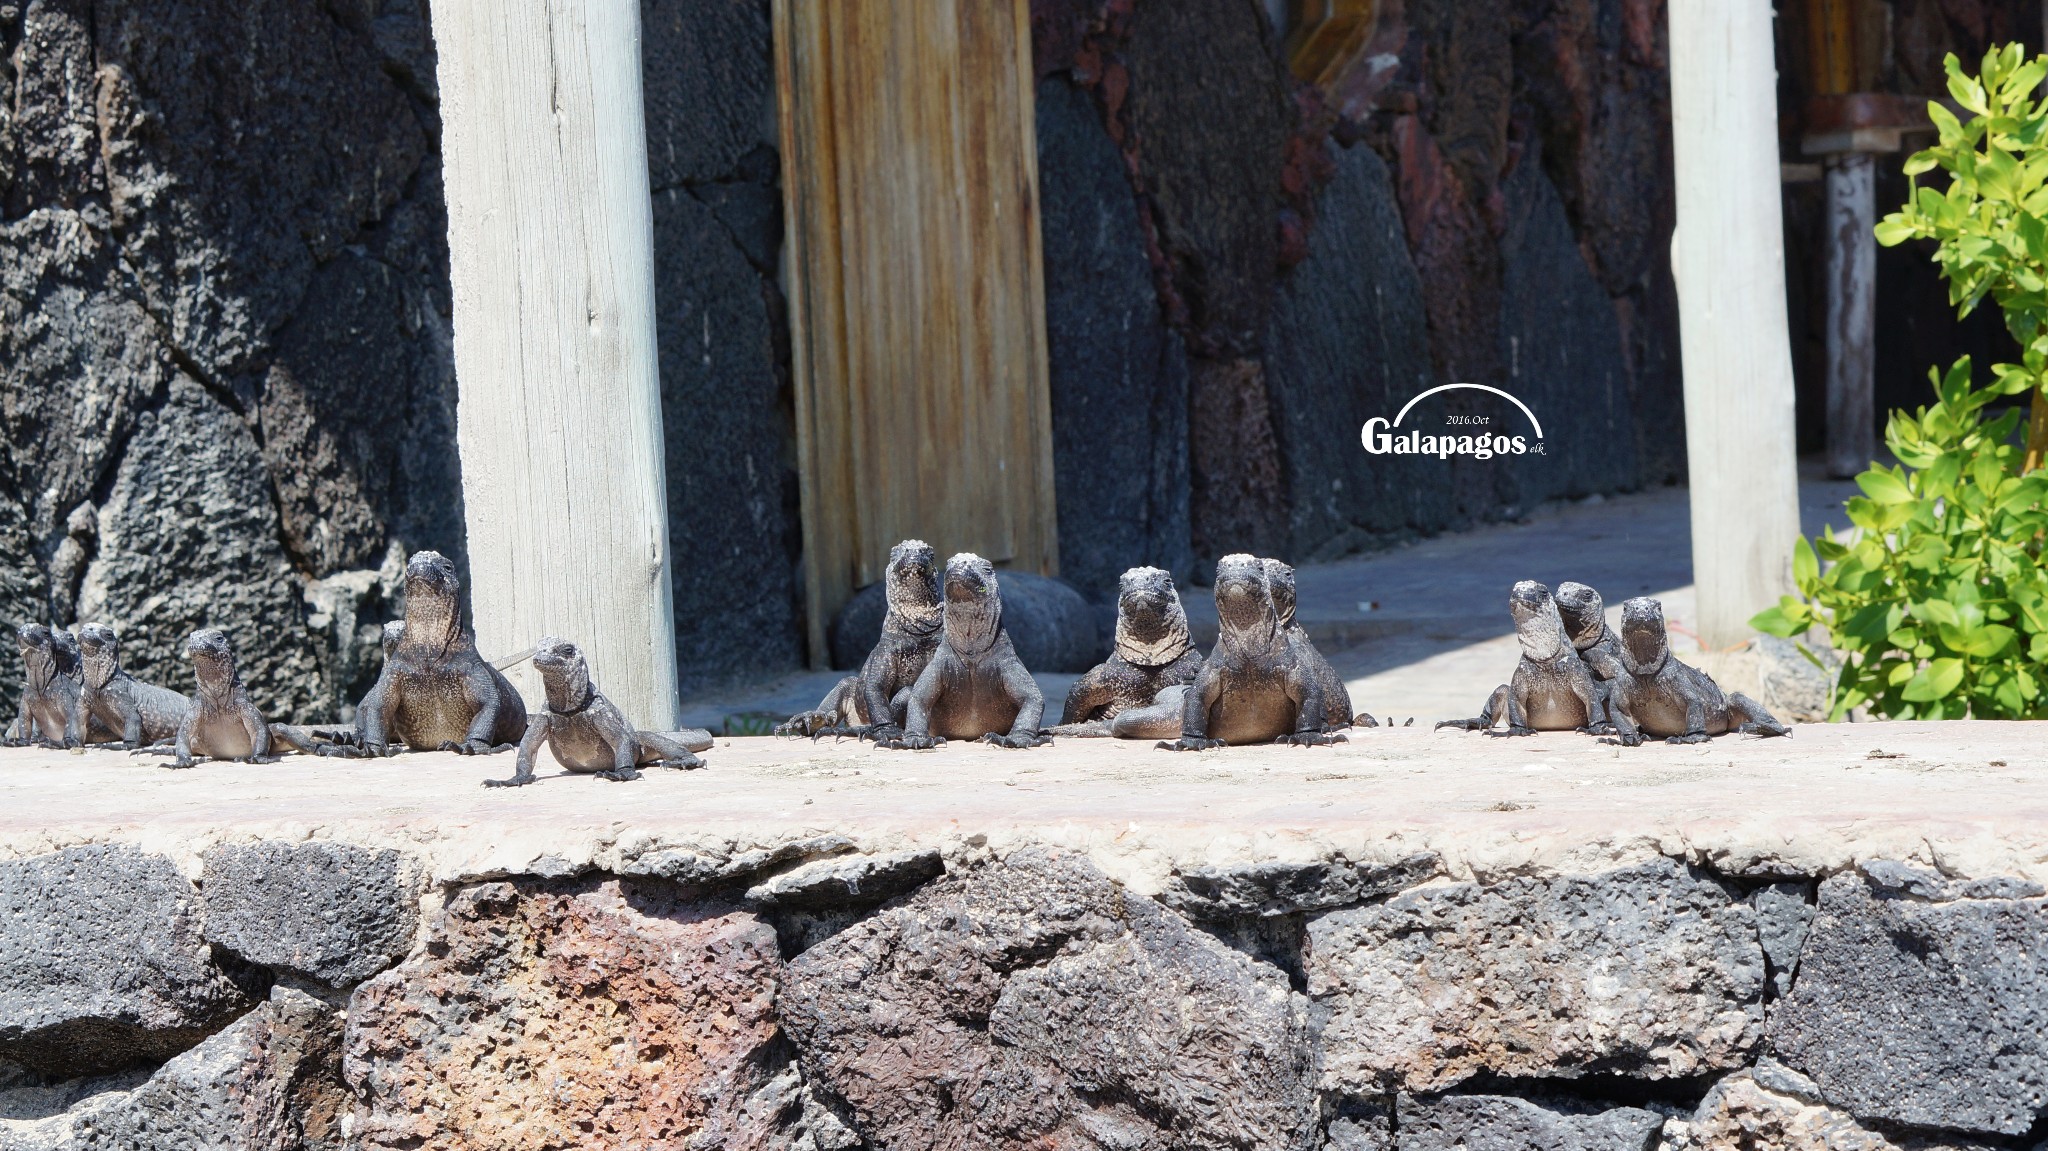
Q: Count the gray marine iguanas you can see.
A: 15